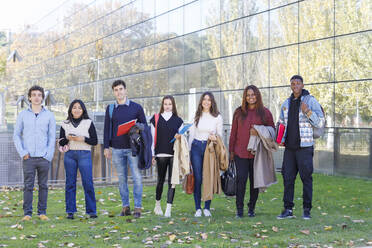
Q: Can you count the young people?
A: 7